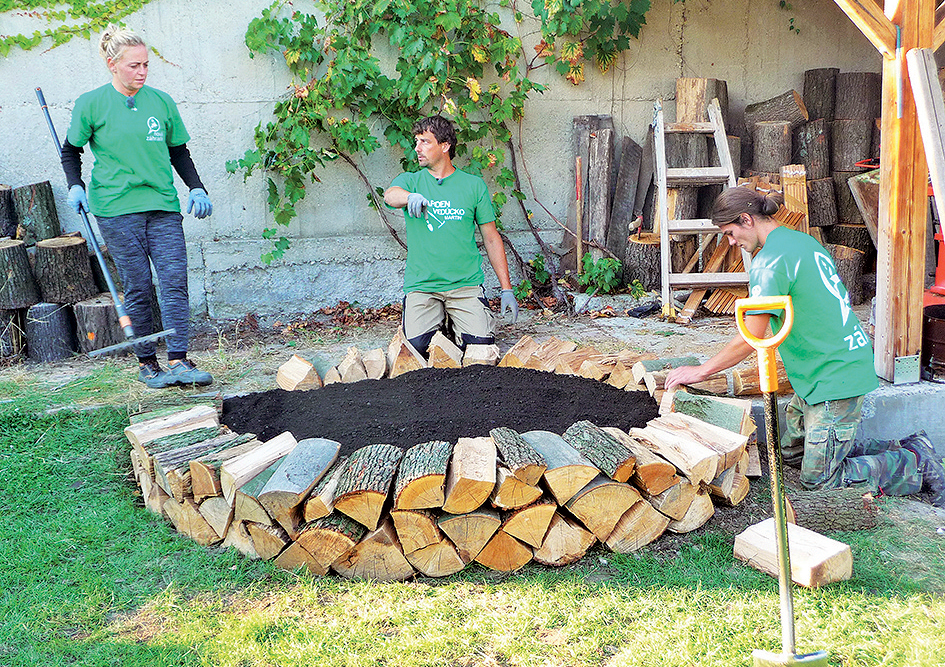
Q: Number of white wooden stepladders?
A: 1